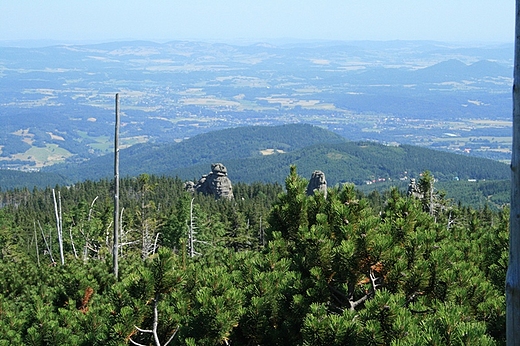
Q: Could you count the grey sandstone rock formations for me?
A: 3